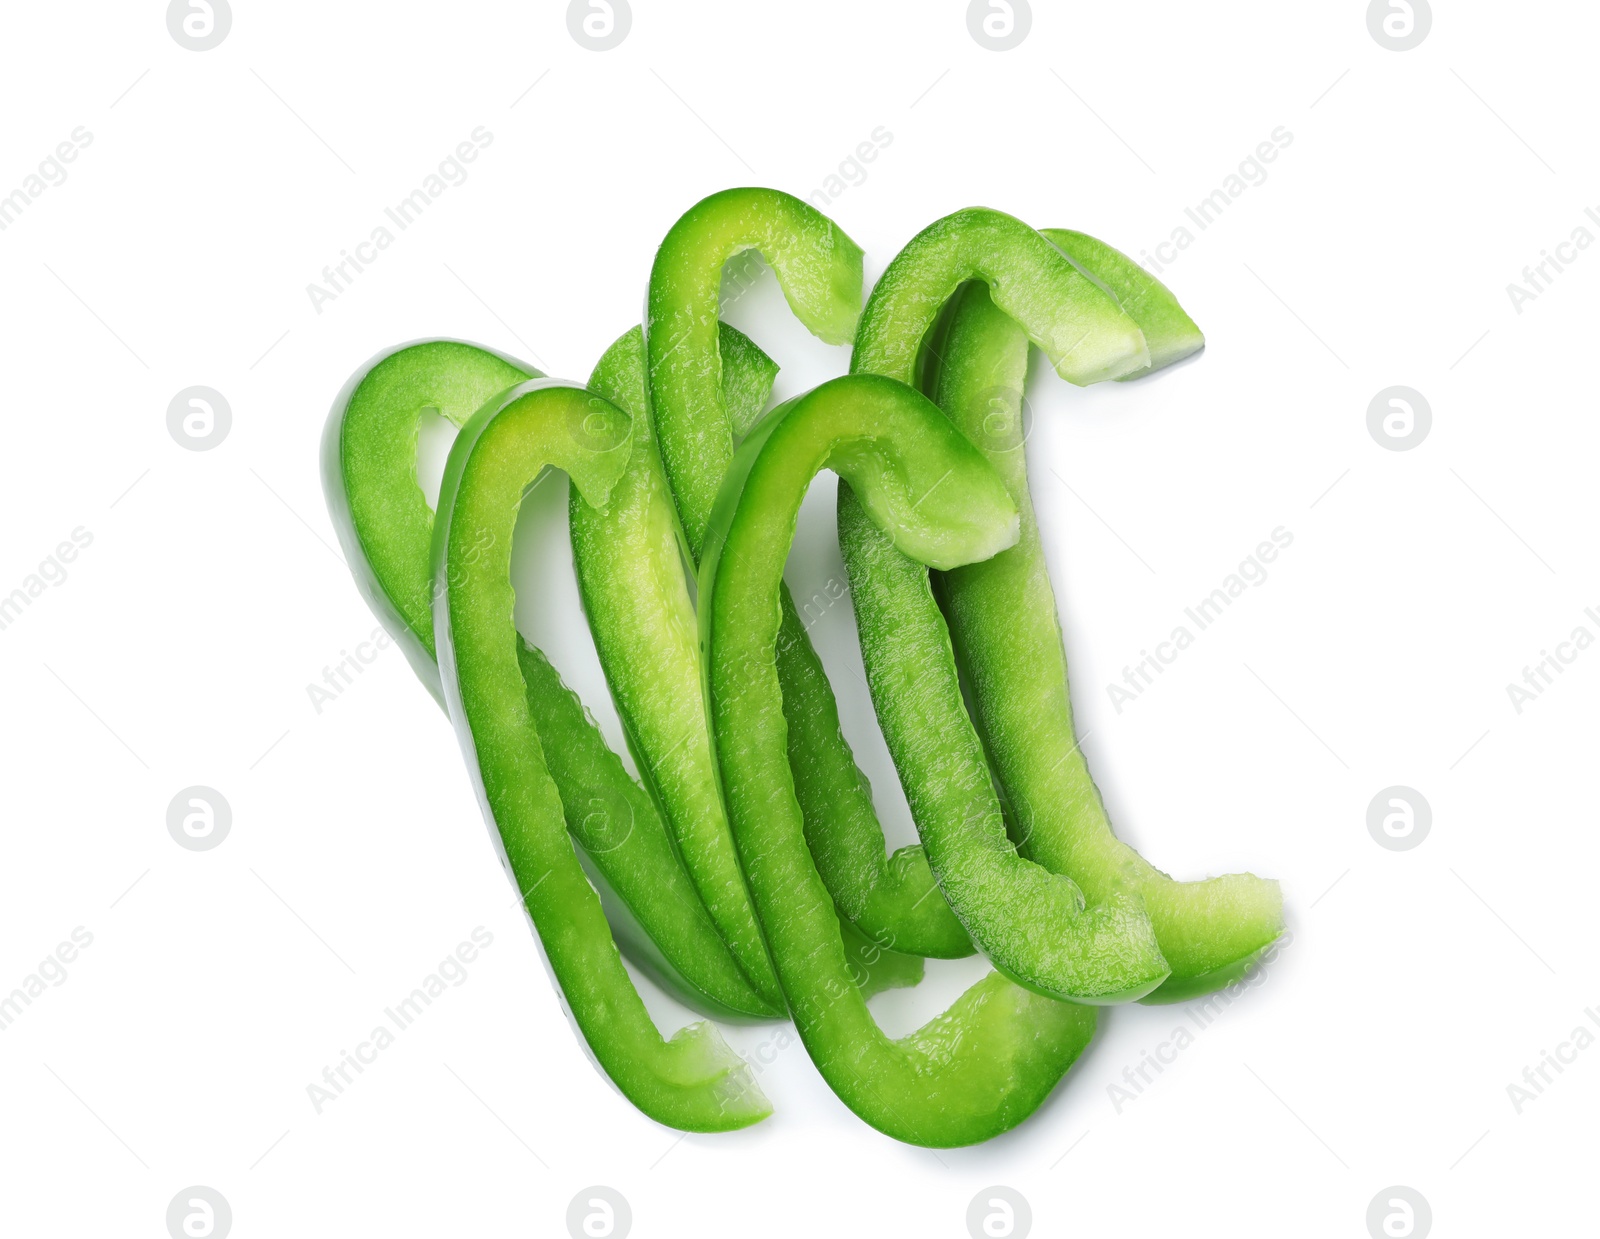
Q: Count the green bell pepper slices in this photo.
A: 7